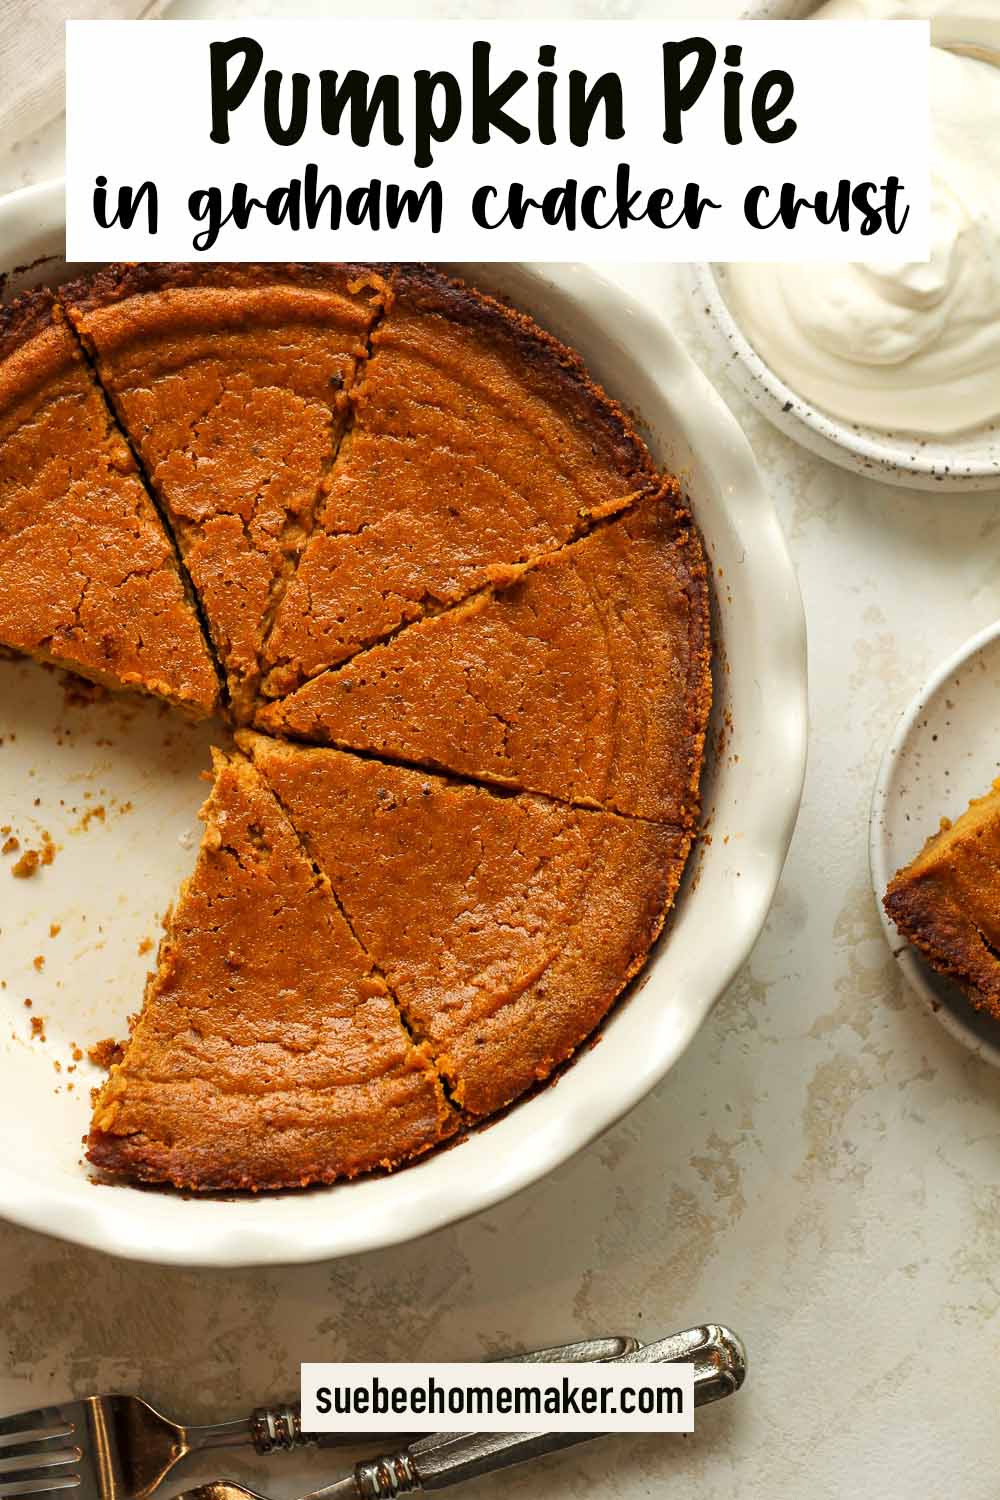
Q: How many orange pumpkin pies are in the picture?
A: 1